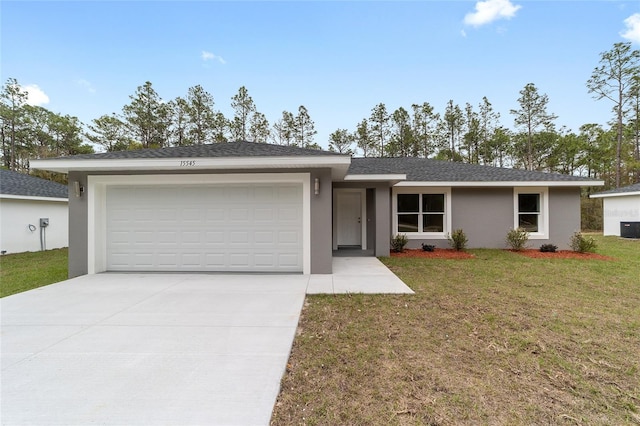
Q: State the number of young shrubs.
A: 6